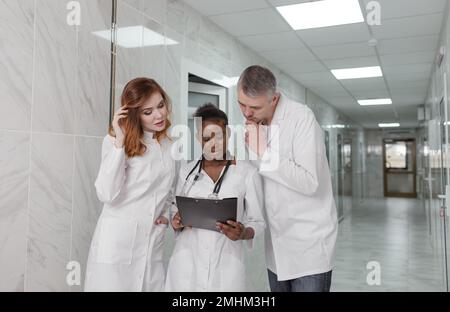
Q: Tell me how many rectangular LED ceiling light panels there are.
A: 4